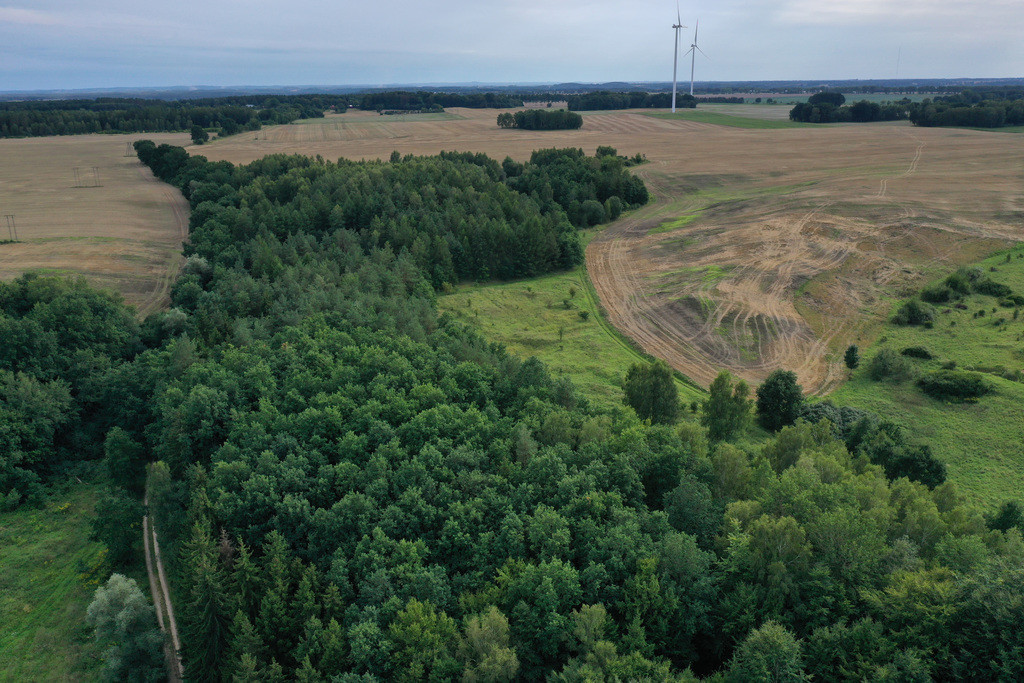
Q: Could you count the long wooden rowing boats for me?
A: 0